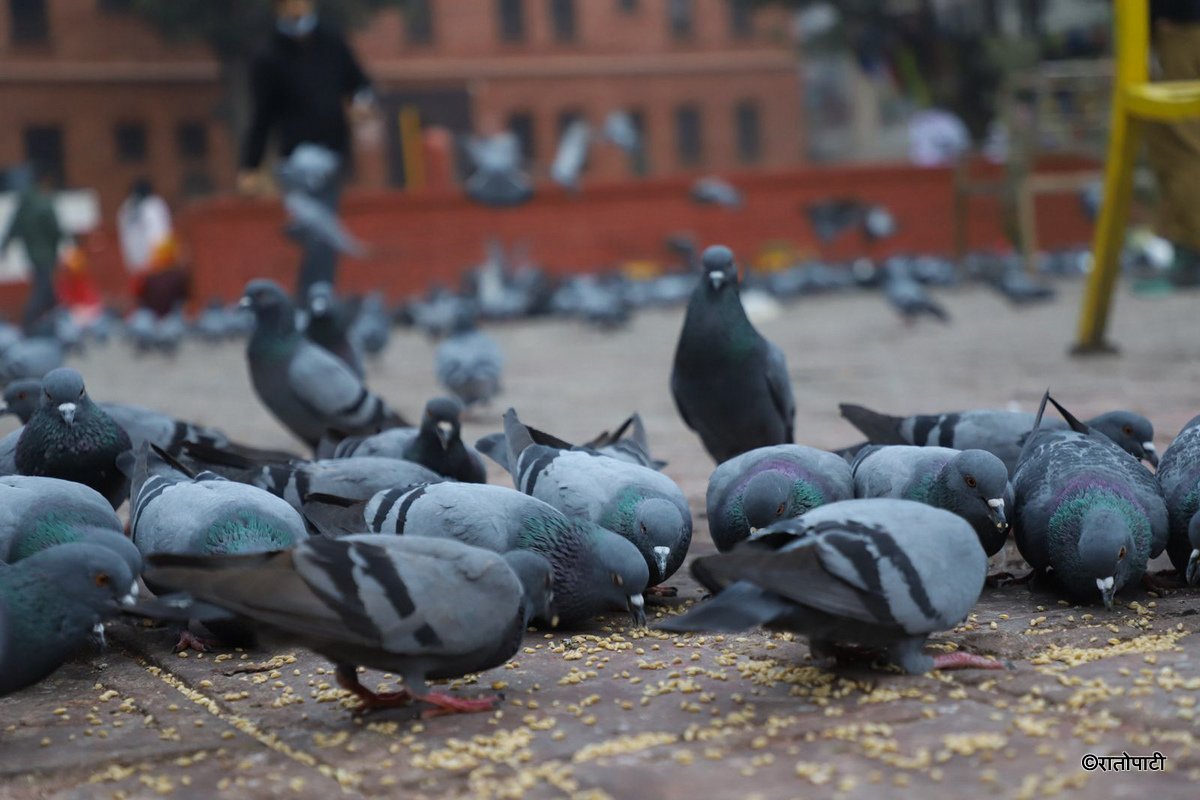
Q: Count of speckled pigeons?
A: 2